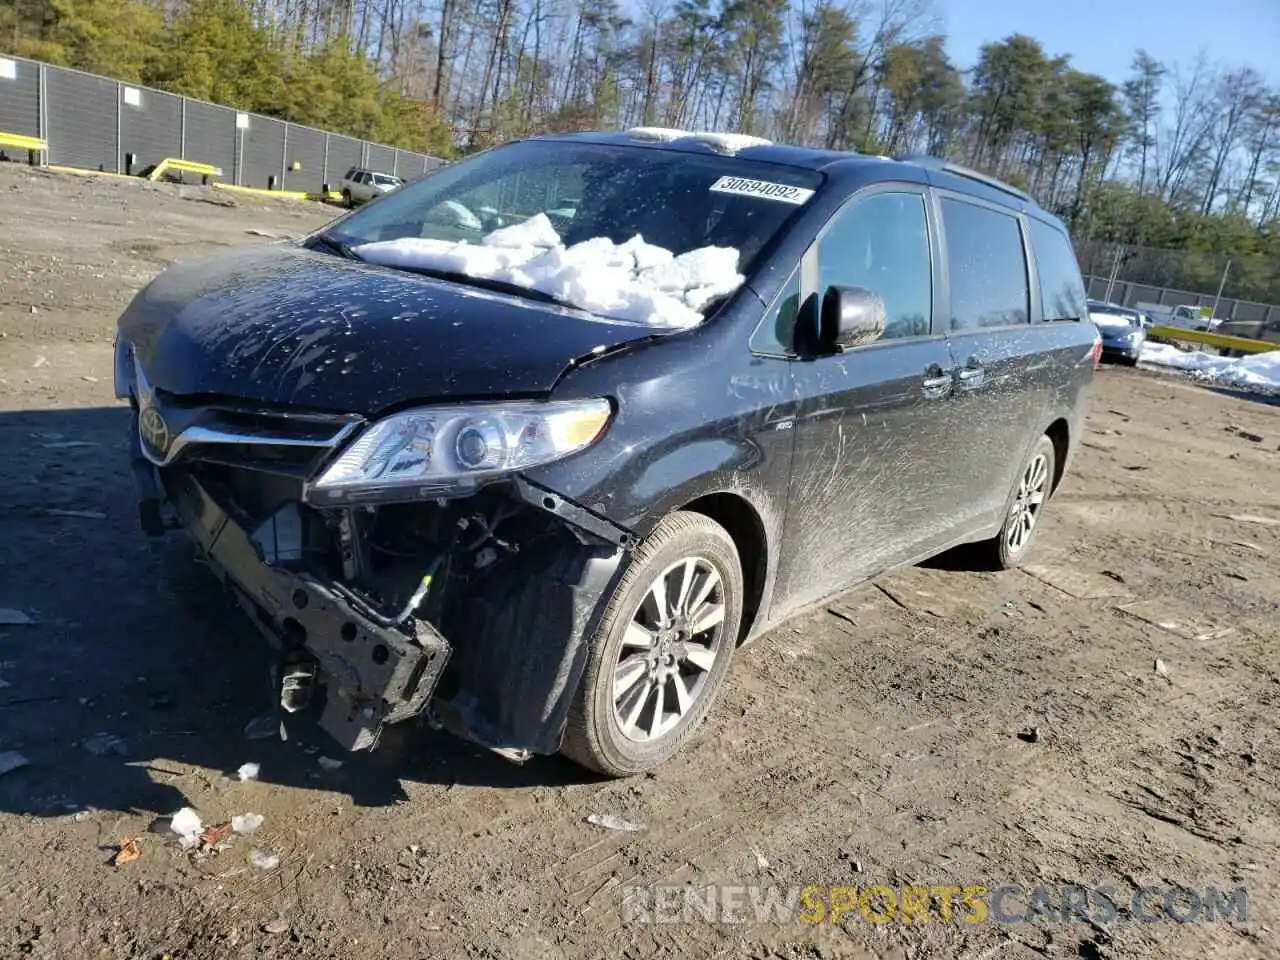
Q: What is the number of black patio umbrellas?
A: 0